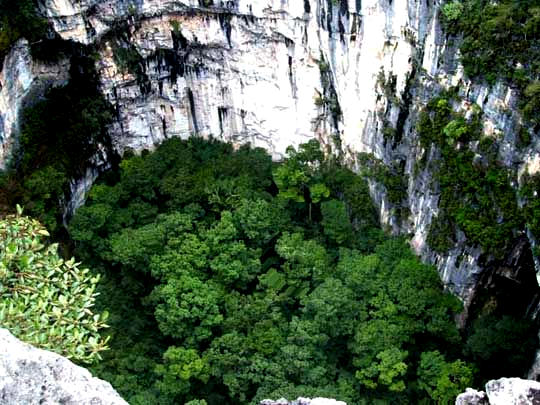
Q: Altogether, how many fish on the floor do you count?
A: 0